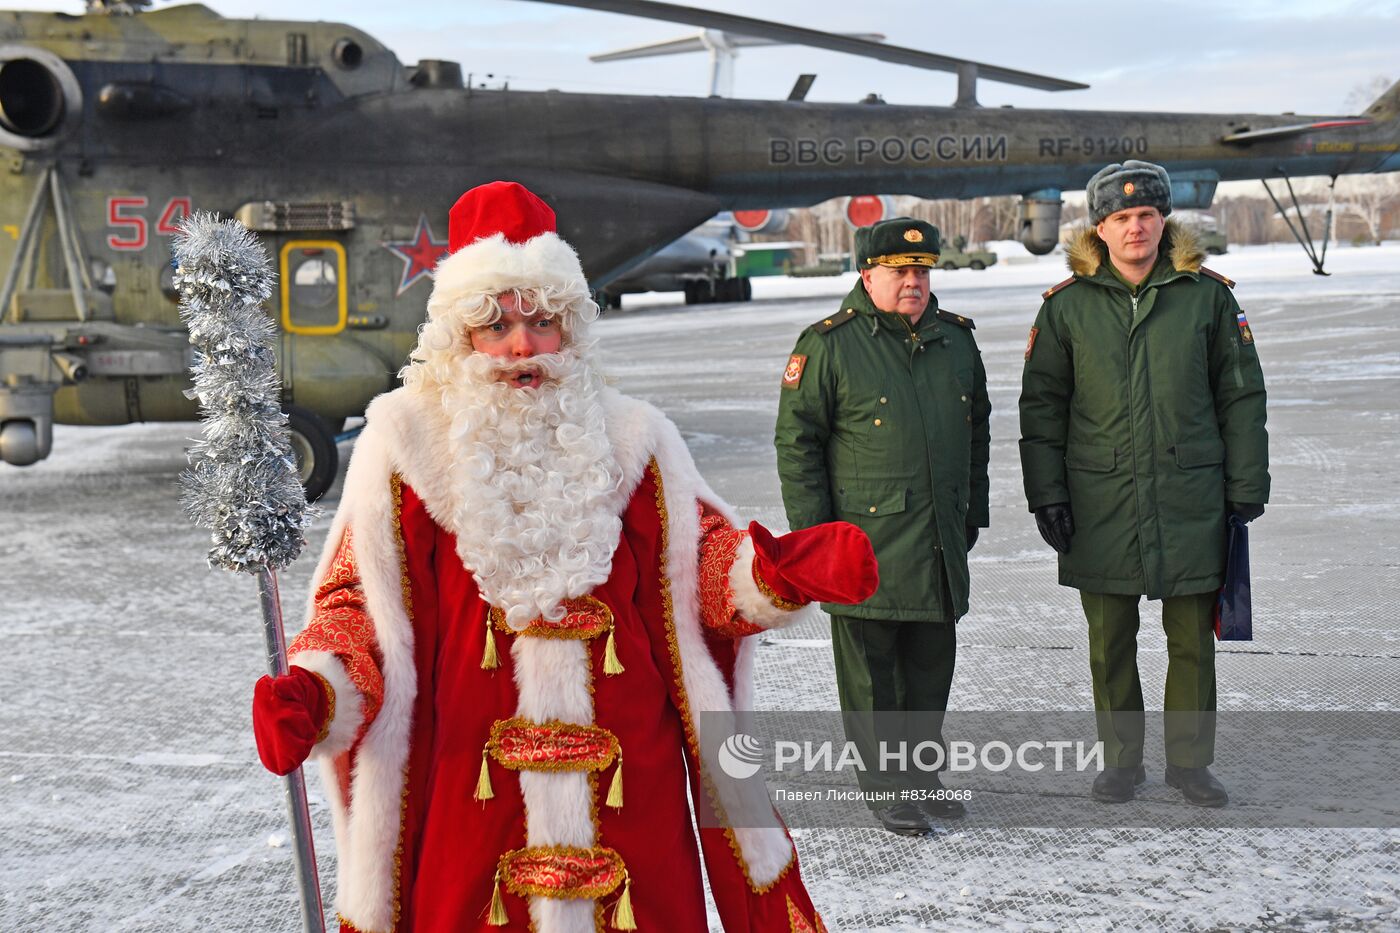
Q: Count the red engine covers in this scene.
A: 2